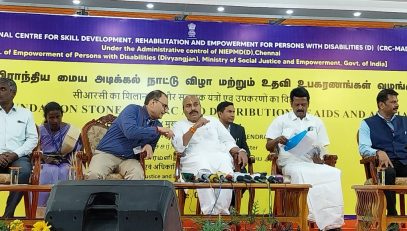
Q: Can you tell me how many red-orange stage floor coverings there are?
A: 1